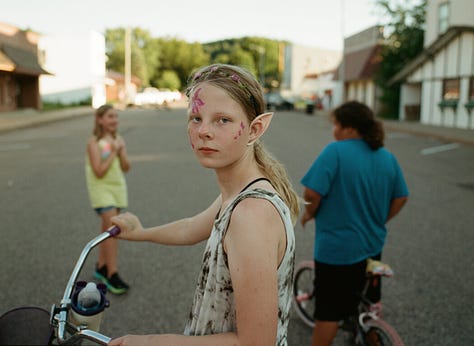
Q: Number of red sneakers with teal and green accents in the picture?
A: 0